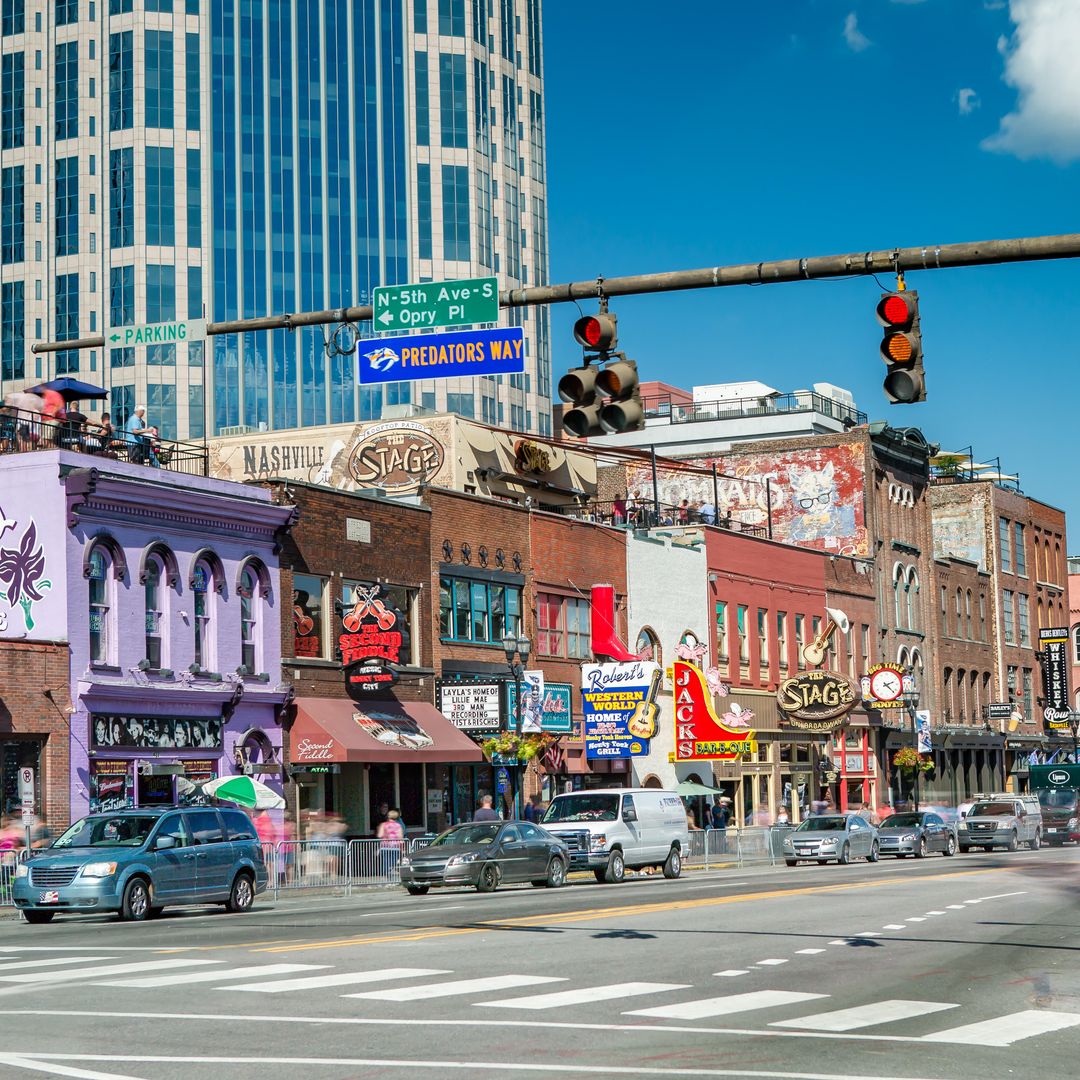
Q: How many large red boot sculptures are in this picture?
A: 1